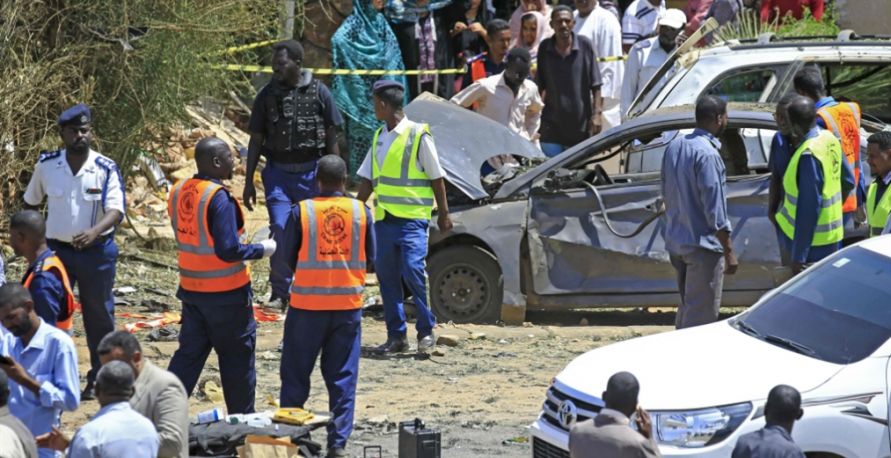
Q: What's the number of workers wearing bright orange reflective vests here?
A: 4